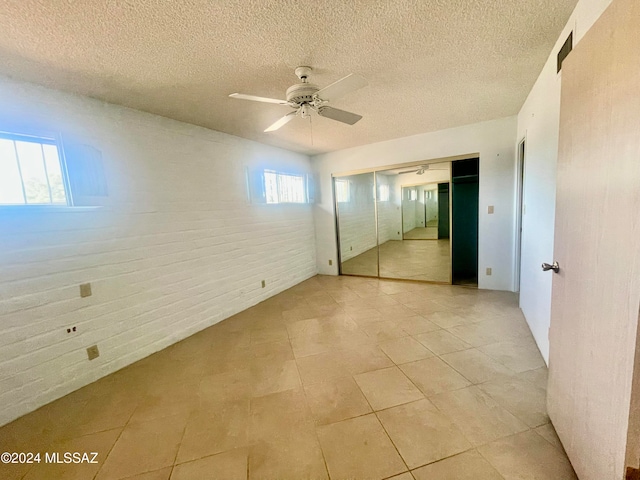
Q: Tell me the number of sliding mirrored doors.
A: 2